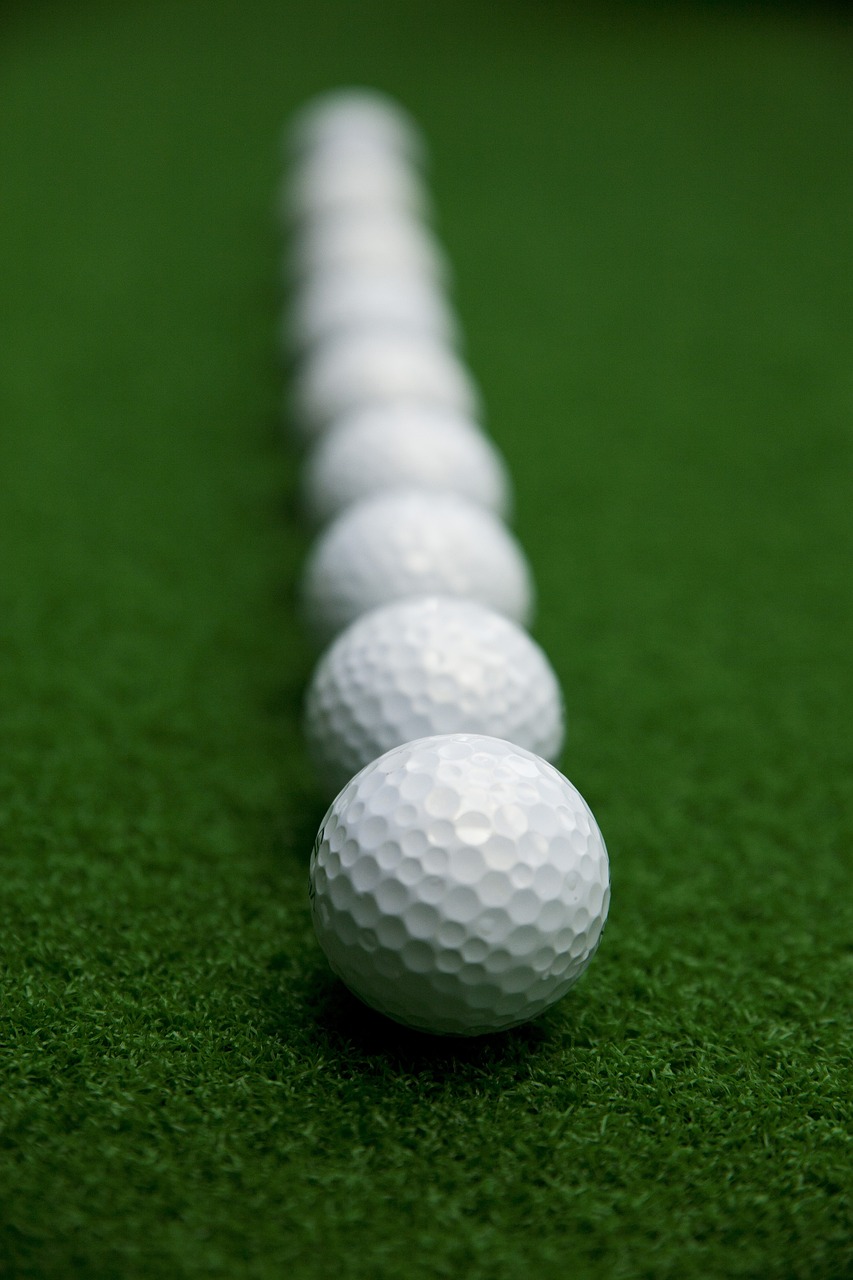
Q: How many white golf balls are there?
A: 9